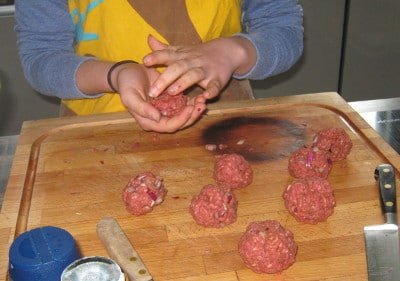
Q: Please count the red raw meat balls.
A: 8